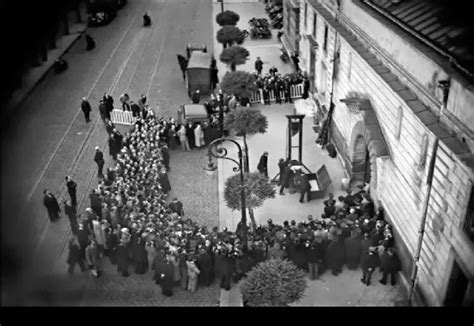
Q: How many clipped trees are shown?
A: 7